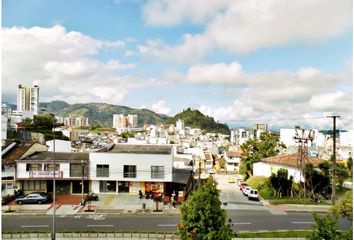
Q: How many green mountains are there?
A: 2